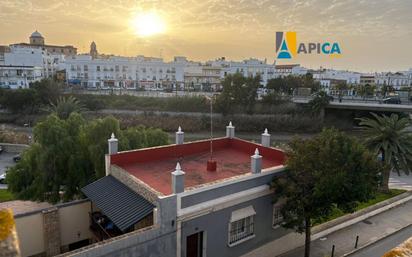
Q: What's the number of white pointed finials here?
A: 6